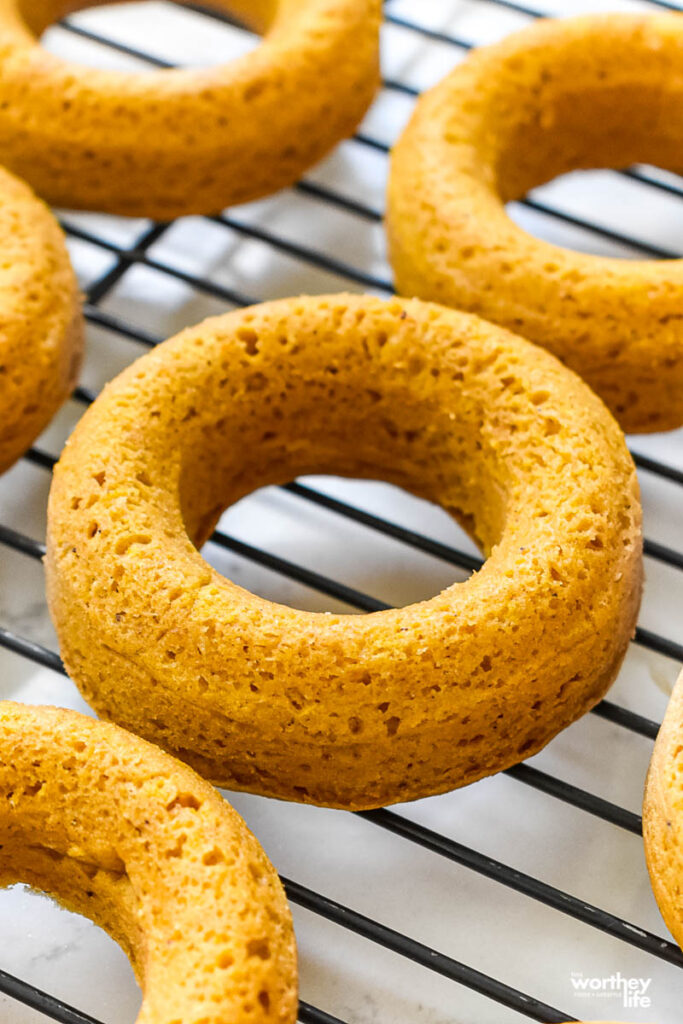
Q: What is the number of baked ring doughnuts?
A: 6